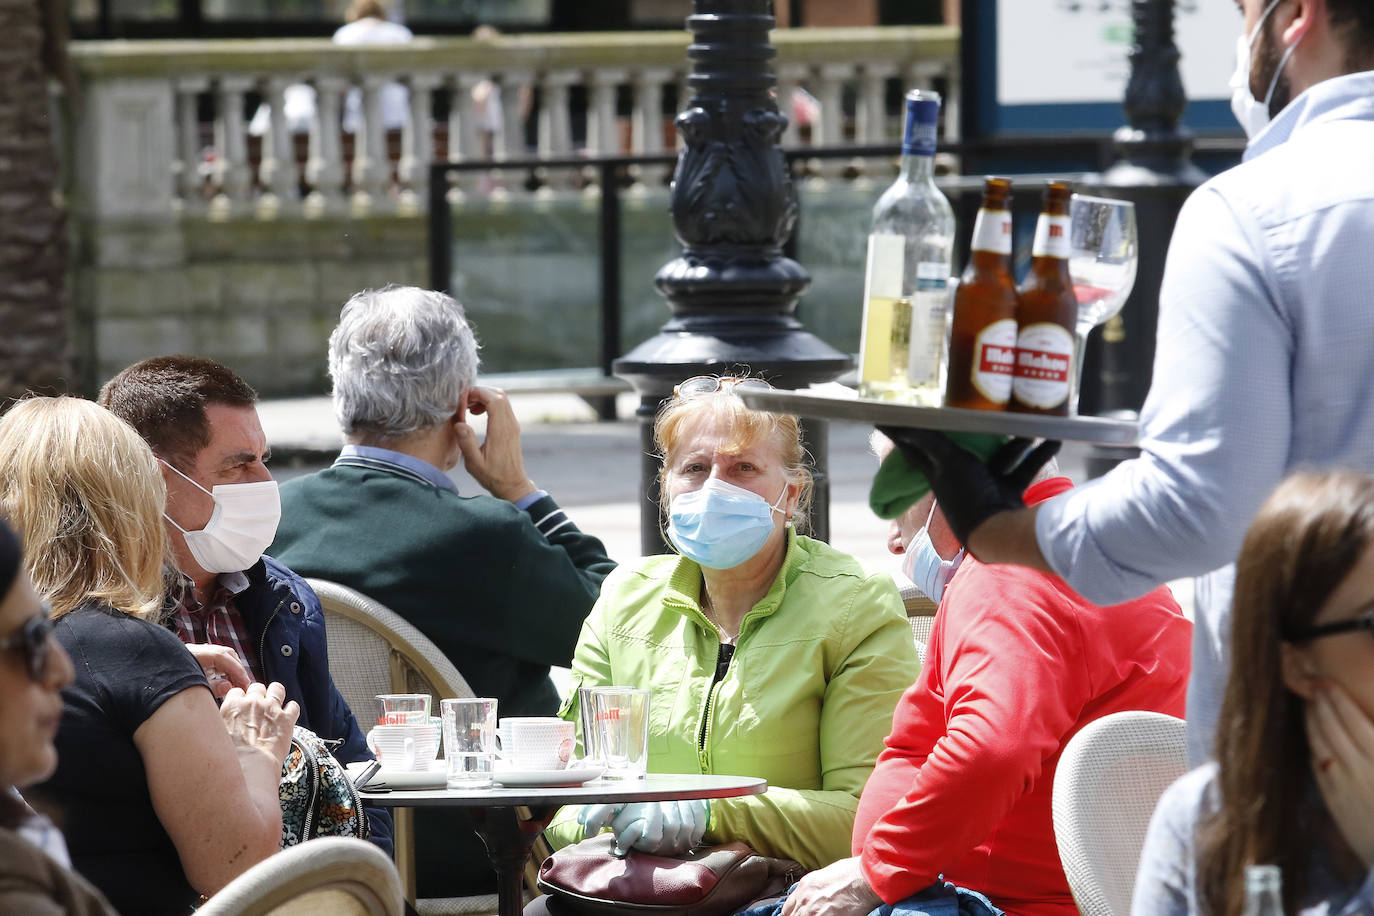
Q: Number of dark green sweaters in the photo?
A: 1